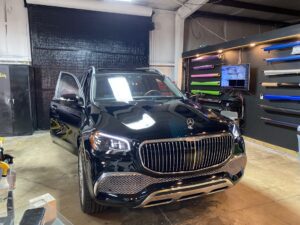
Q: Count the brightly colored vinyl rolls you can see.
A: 8